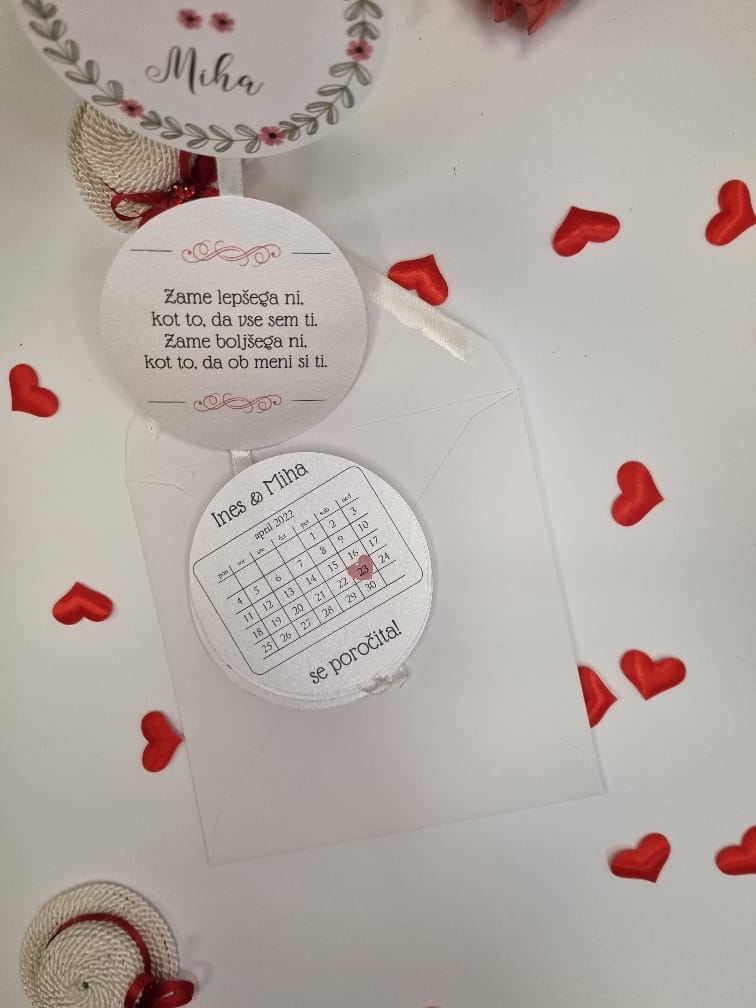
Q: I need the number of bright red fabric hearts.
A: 11